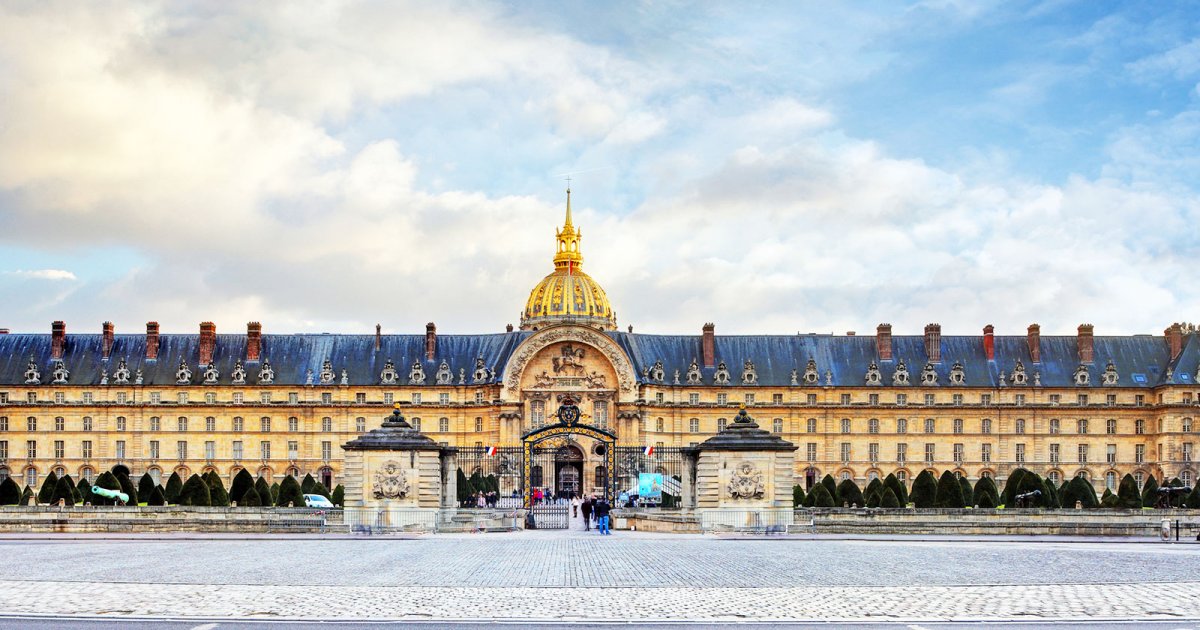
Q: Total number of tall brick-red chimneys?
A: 14